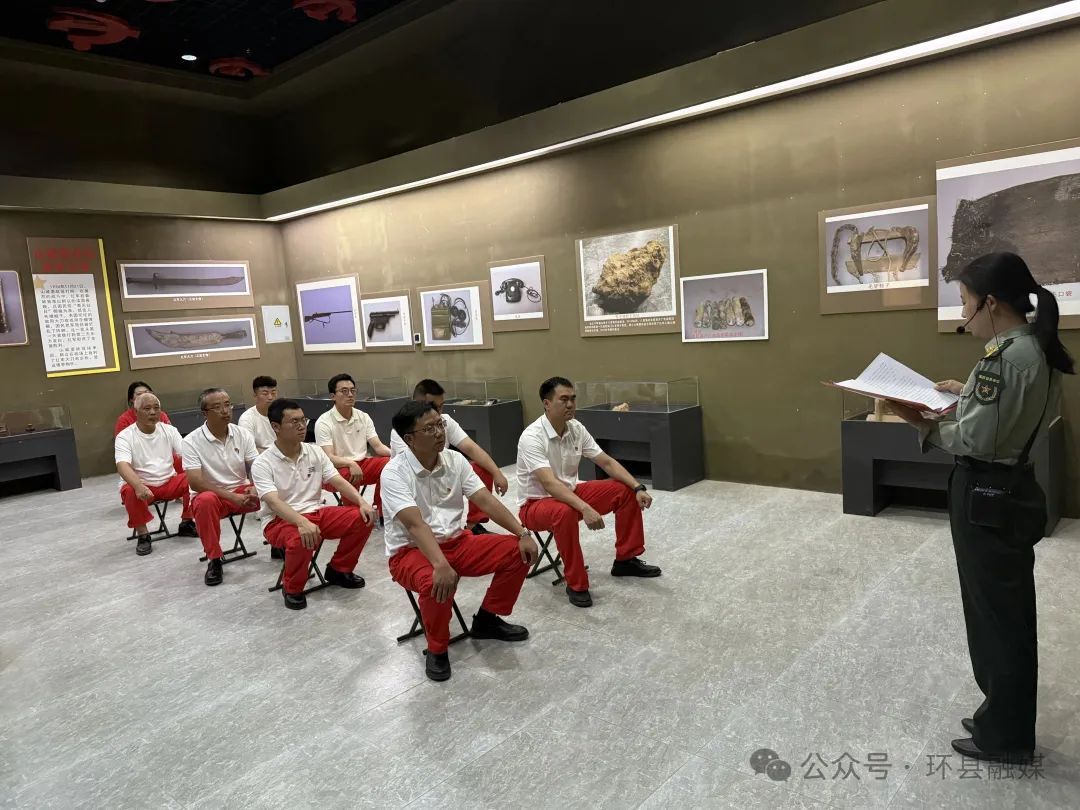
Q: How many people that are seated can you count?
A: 9